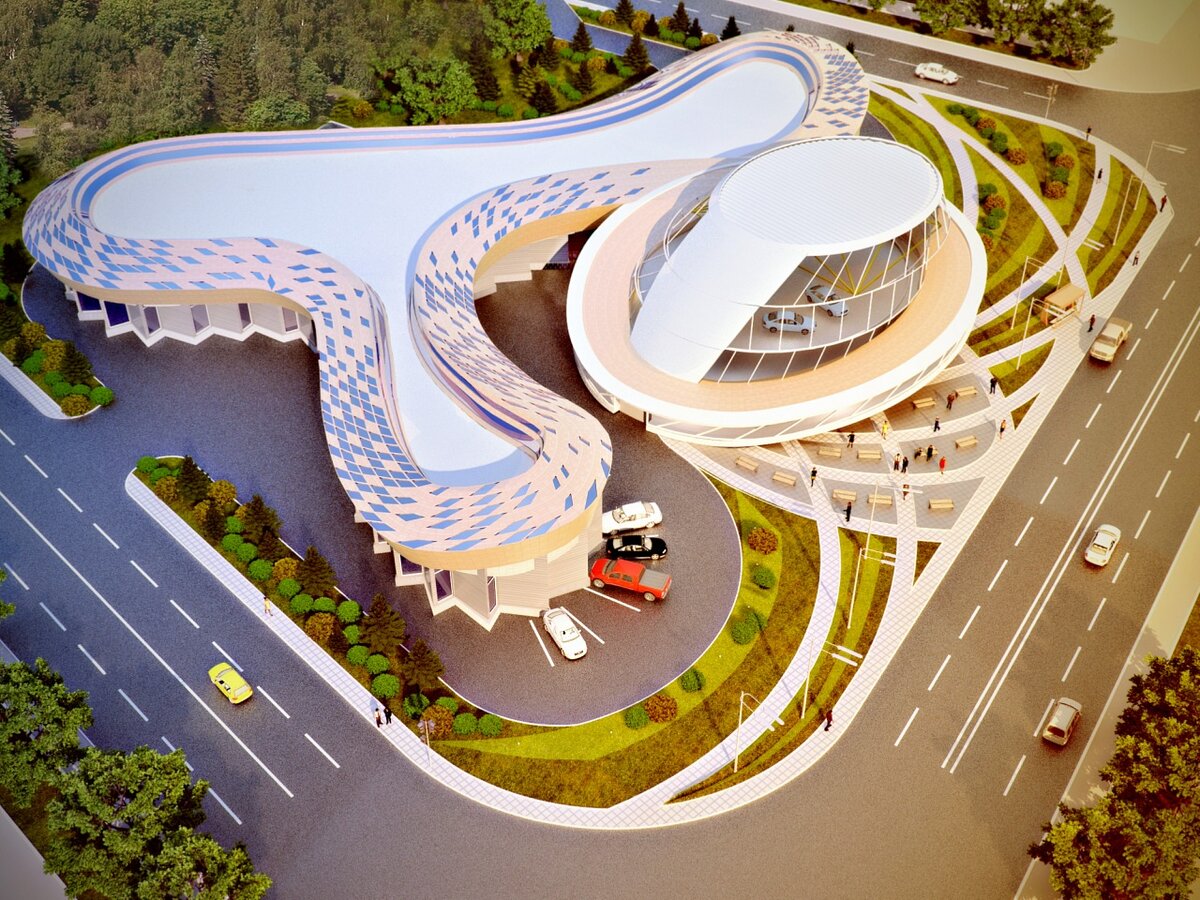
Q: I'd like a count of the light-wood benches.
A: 11